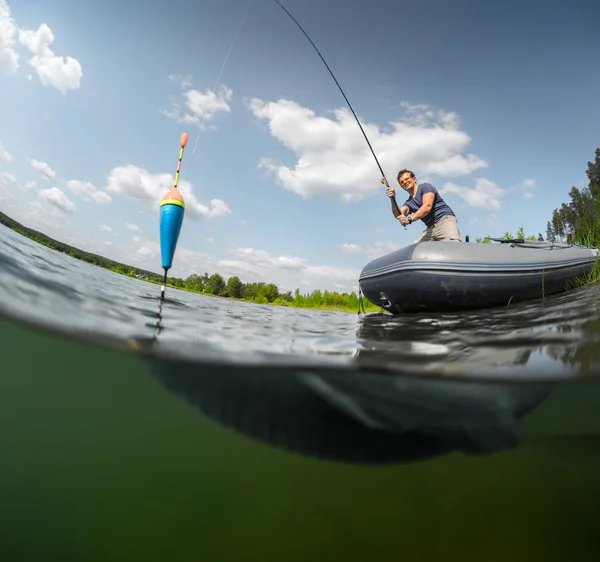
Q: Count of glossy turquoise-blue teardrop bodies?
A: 1